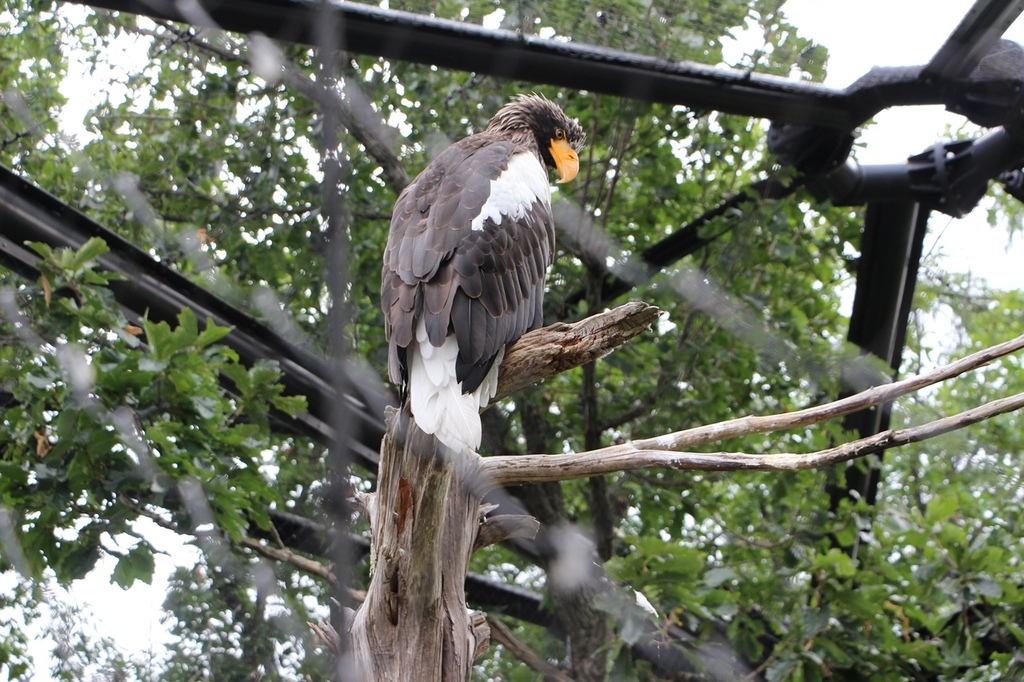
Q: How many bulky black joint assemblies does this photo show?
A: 3